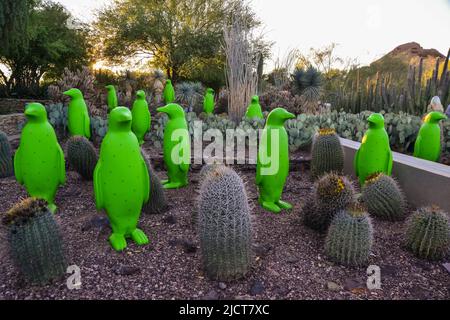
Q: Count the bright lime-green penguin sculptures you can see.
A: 12